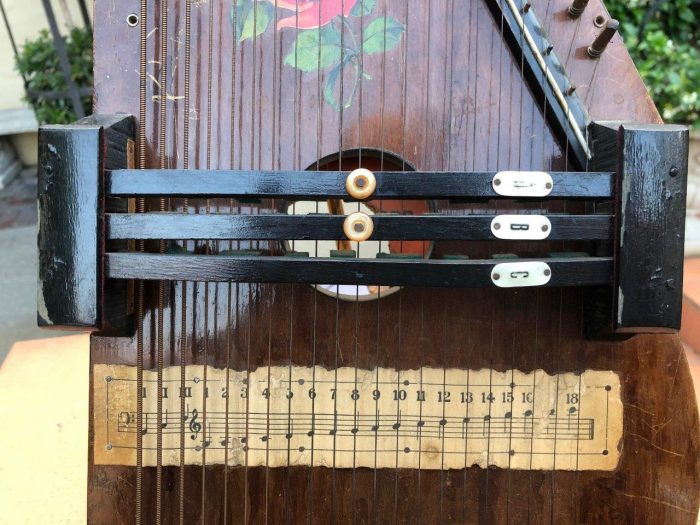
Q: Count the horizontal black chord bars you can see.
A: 3